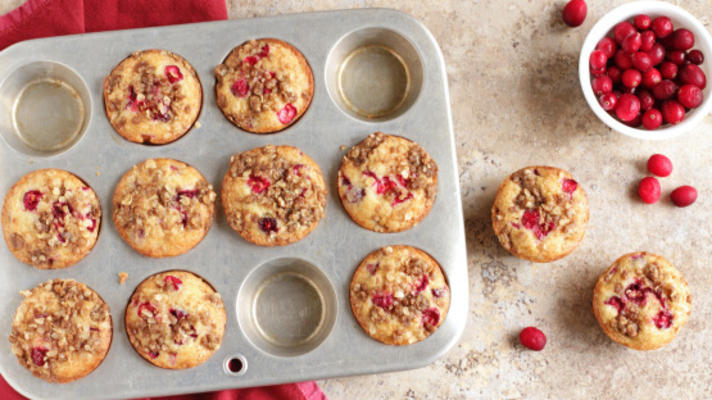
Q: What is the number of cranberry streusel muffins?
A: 11